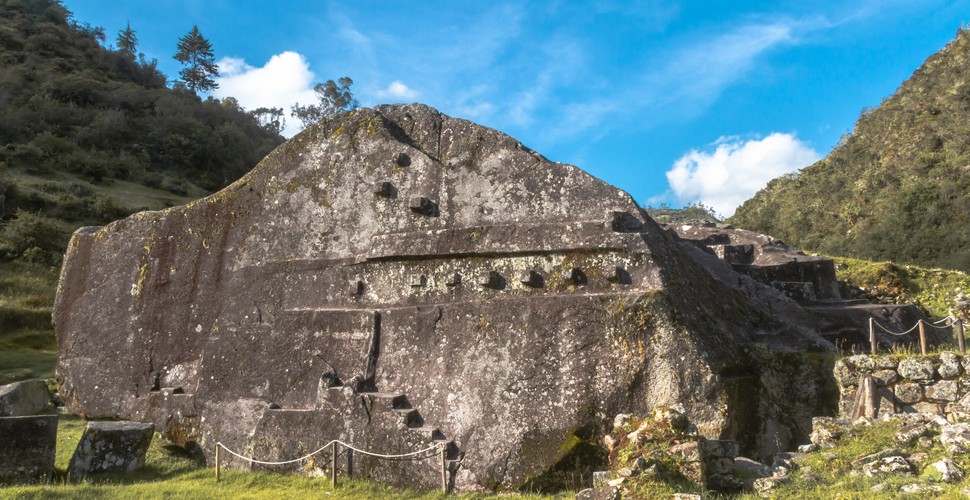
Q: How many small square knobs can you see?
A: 11